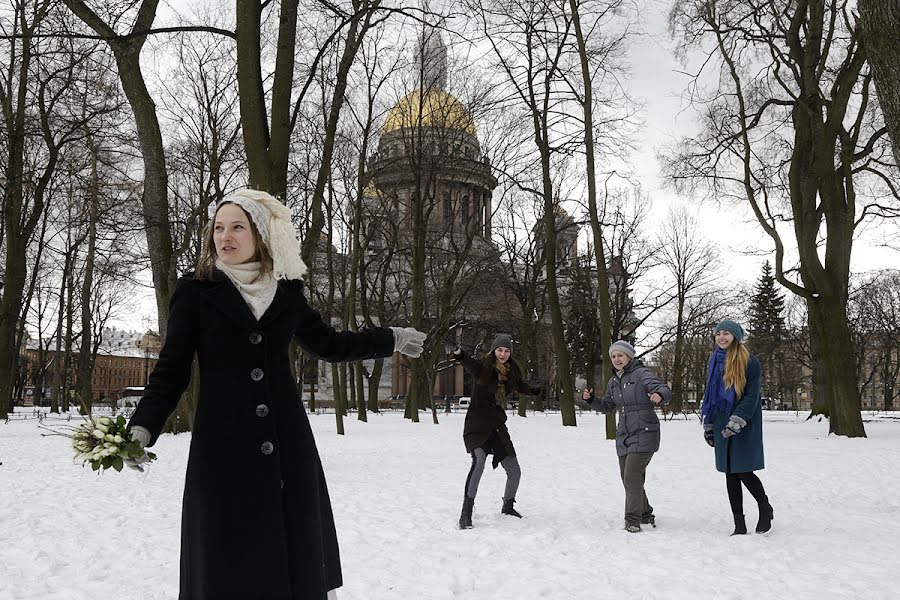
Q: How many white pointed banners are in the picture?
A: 0